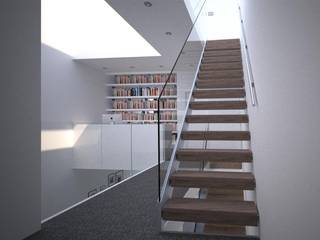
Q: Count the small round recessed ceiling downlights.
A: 7